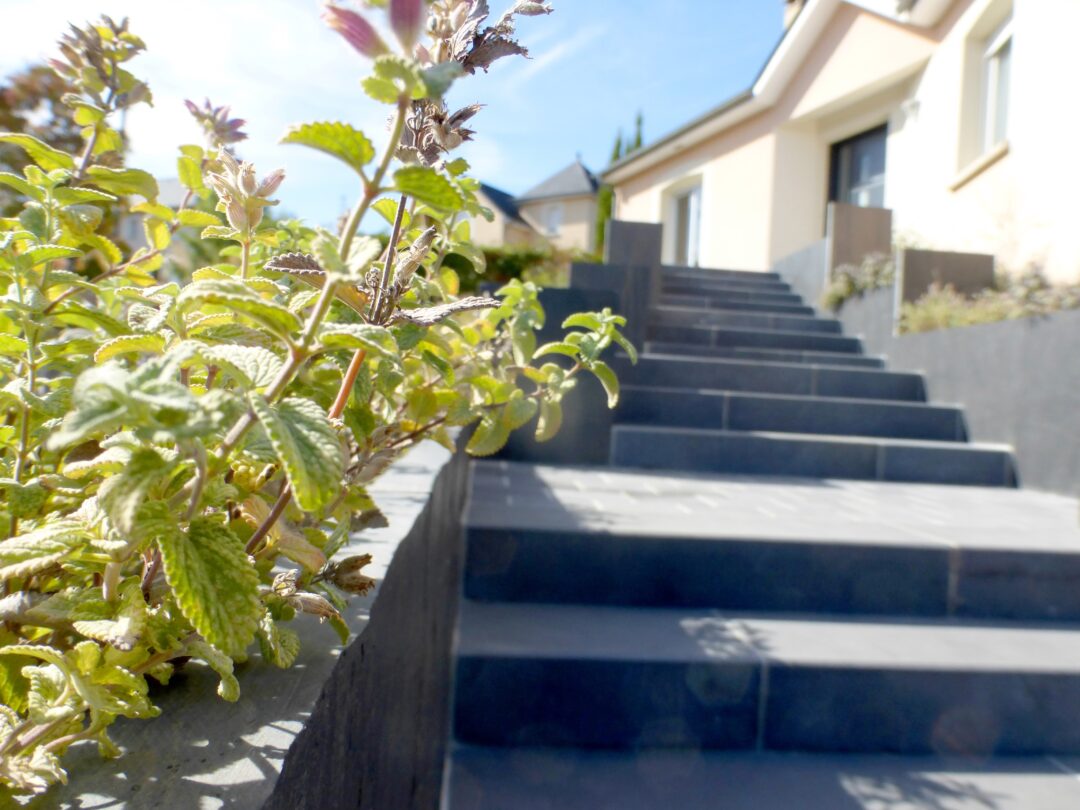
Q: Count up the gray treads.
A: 13